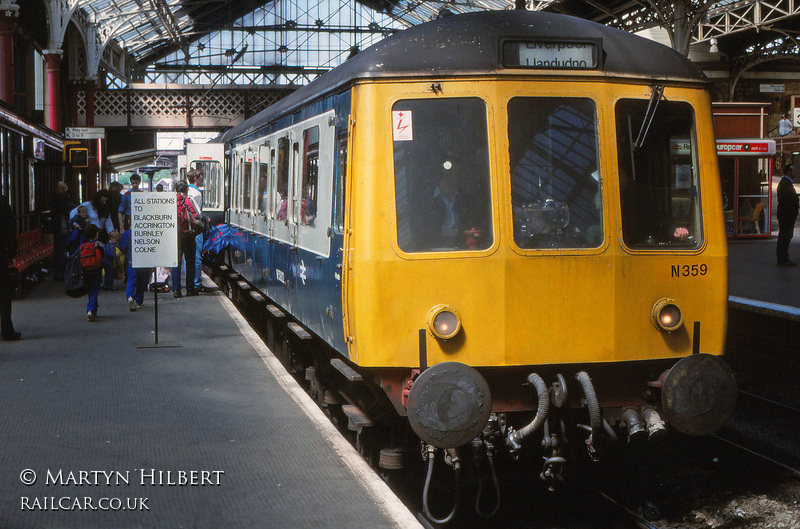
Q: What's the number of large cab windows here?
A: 3